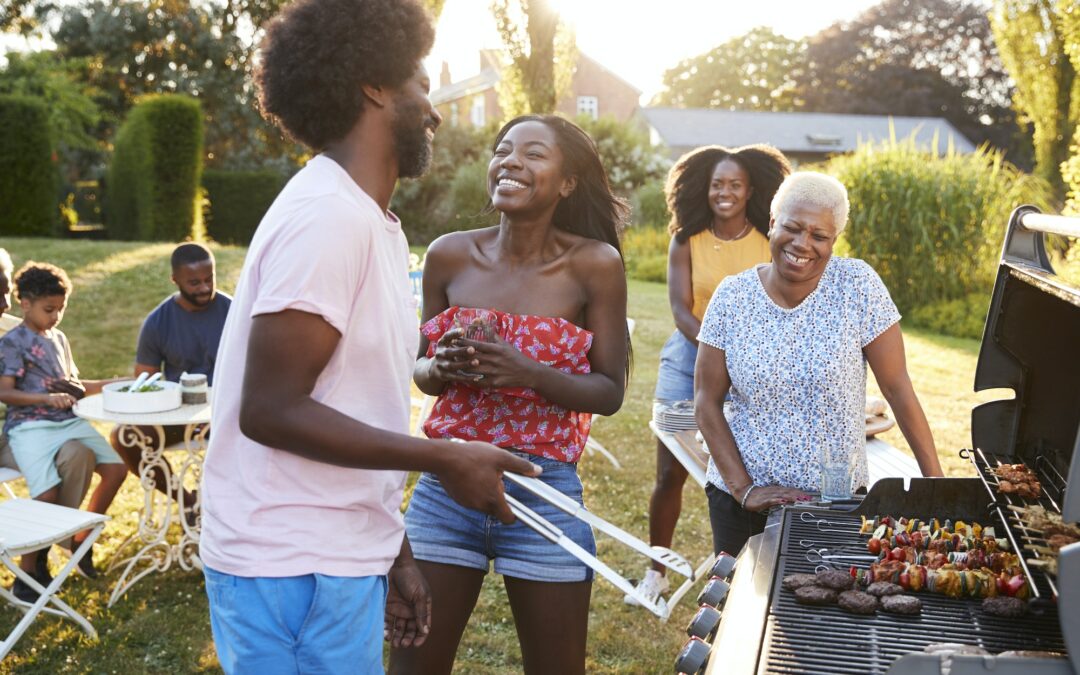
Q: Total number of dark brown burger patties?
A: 7